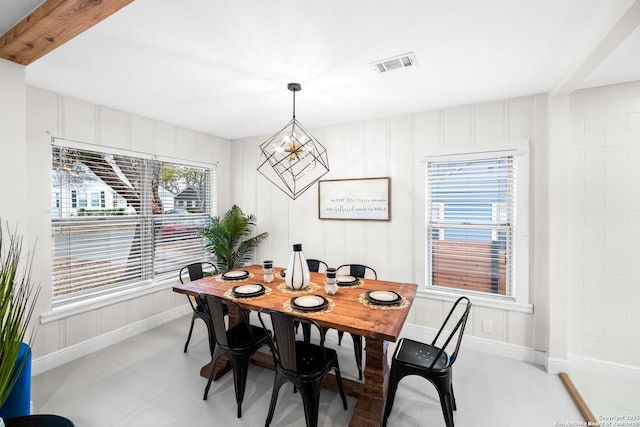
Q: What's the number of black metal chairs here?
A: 6